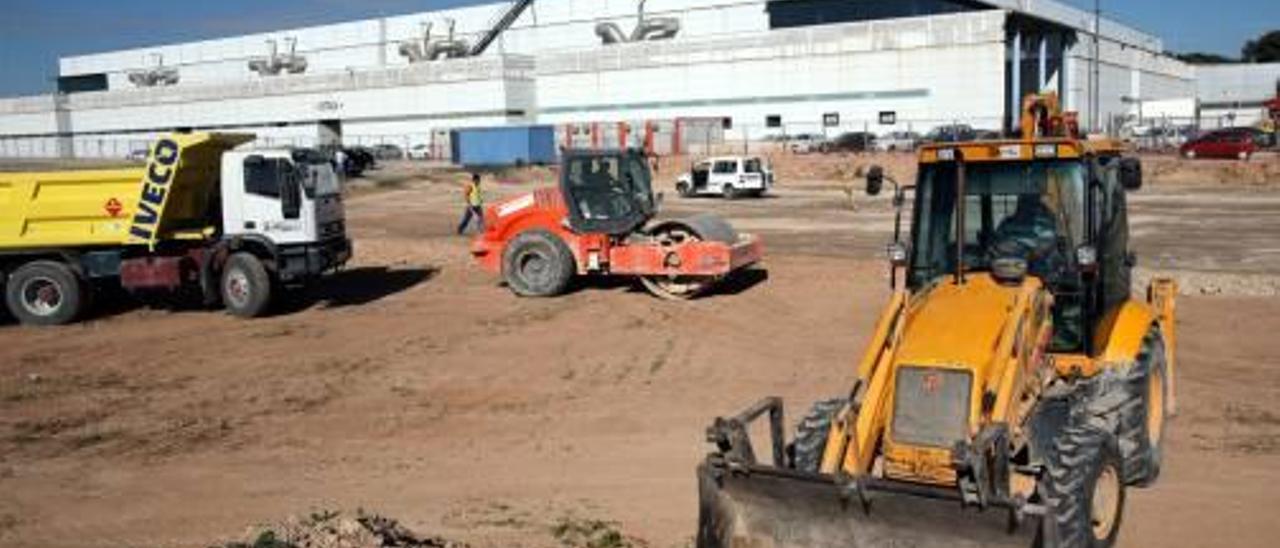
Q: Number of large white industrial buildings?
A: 1